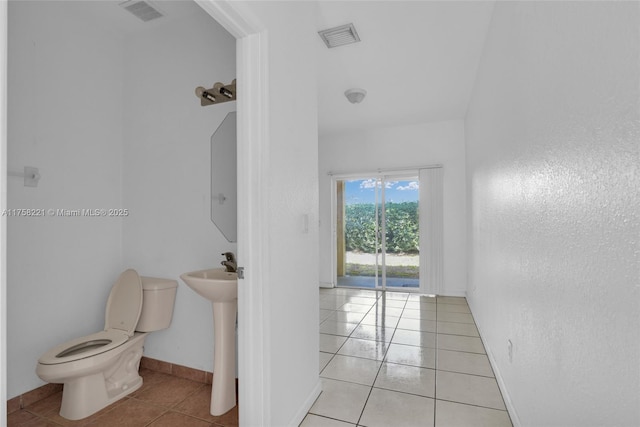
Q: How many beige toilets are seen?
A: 1